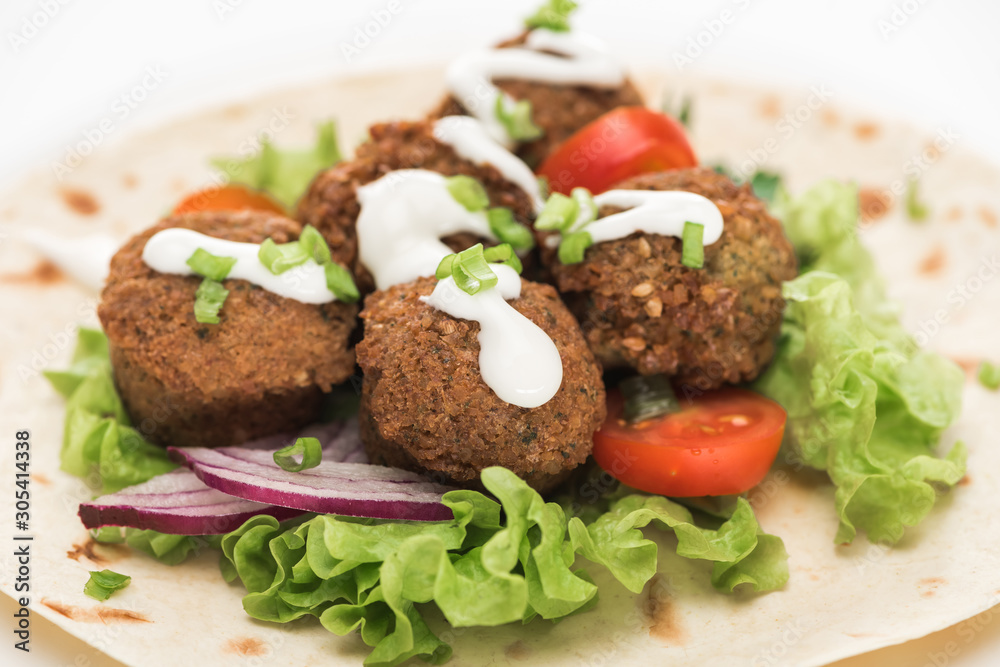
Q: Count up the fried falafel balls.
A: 5